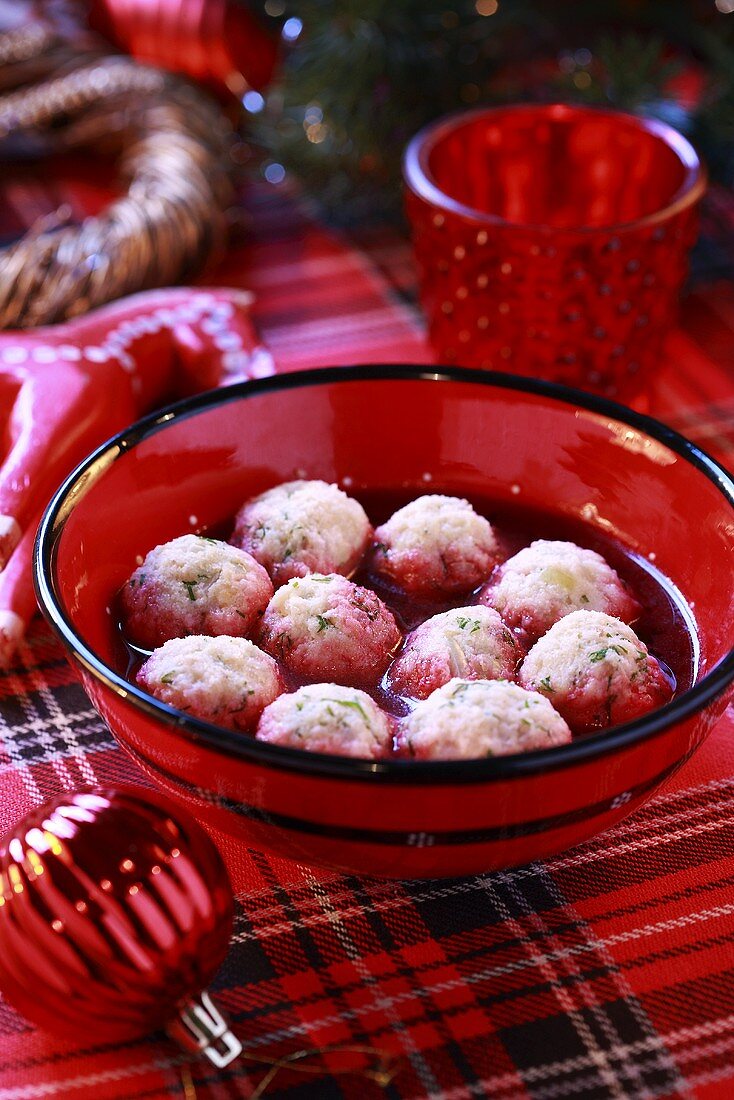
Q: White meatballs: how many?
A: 10